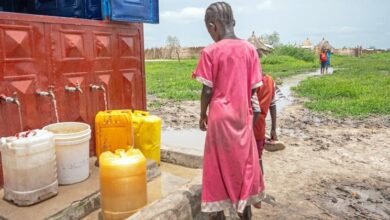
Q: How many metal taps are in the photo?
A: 4